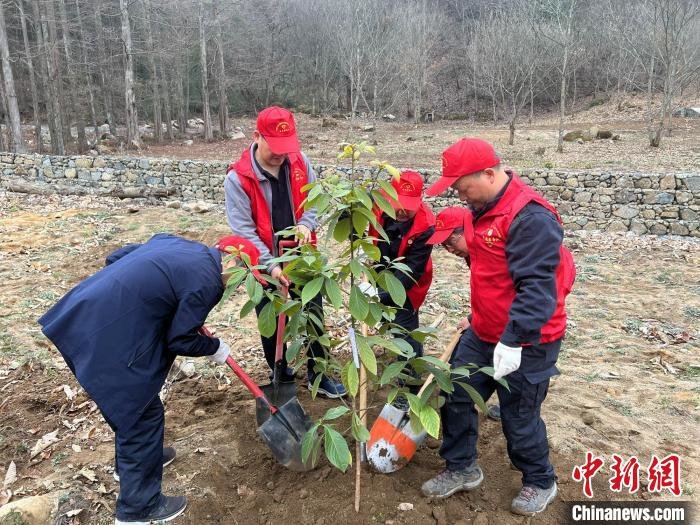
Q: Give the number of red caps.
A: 5